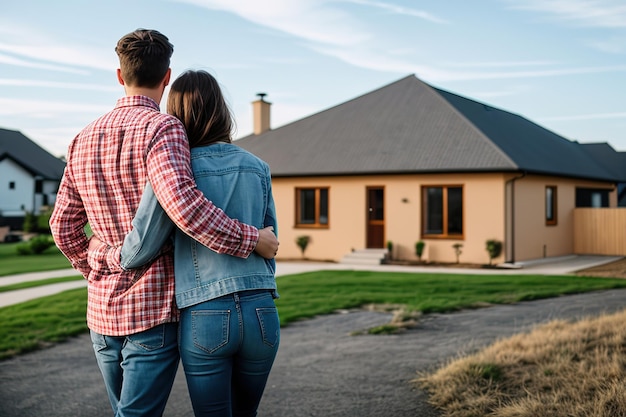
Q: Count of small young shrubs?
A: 5